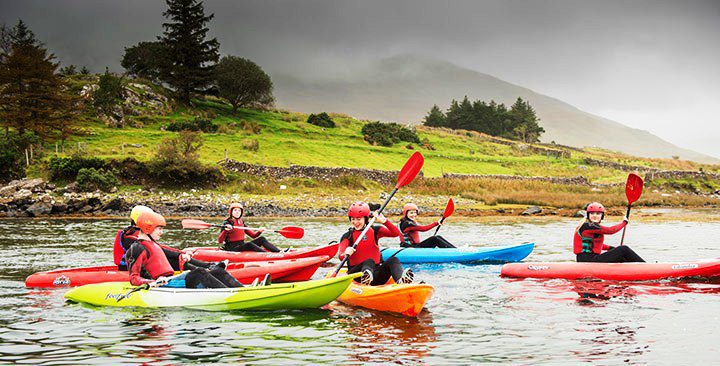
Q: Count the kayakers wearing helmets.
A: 6